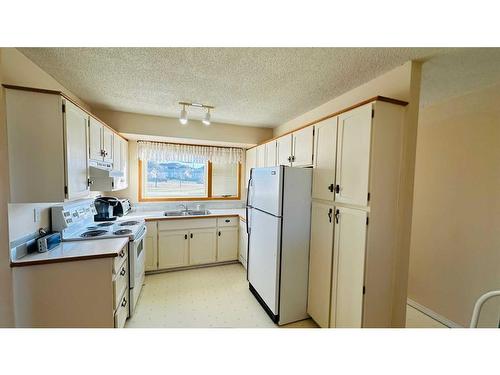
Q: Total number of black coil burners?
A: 4